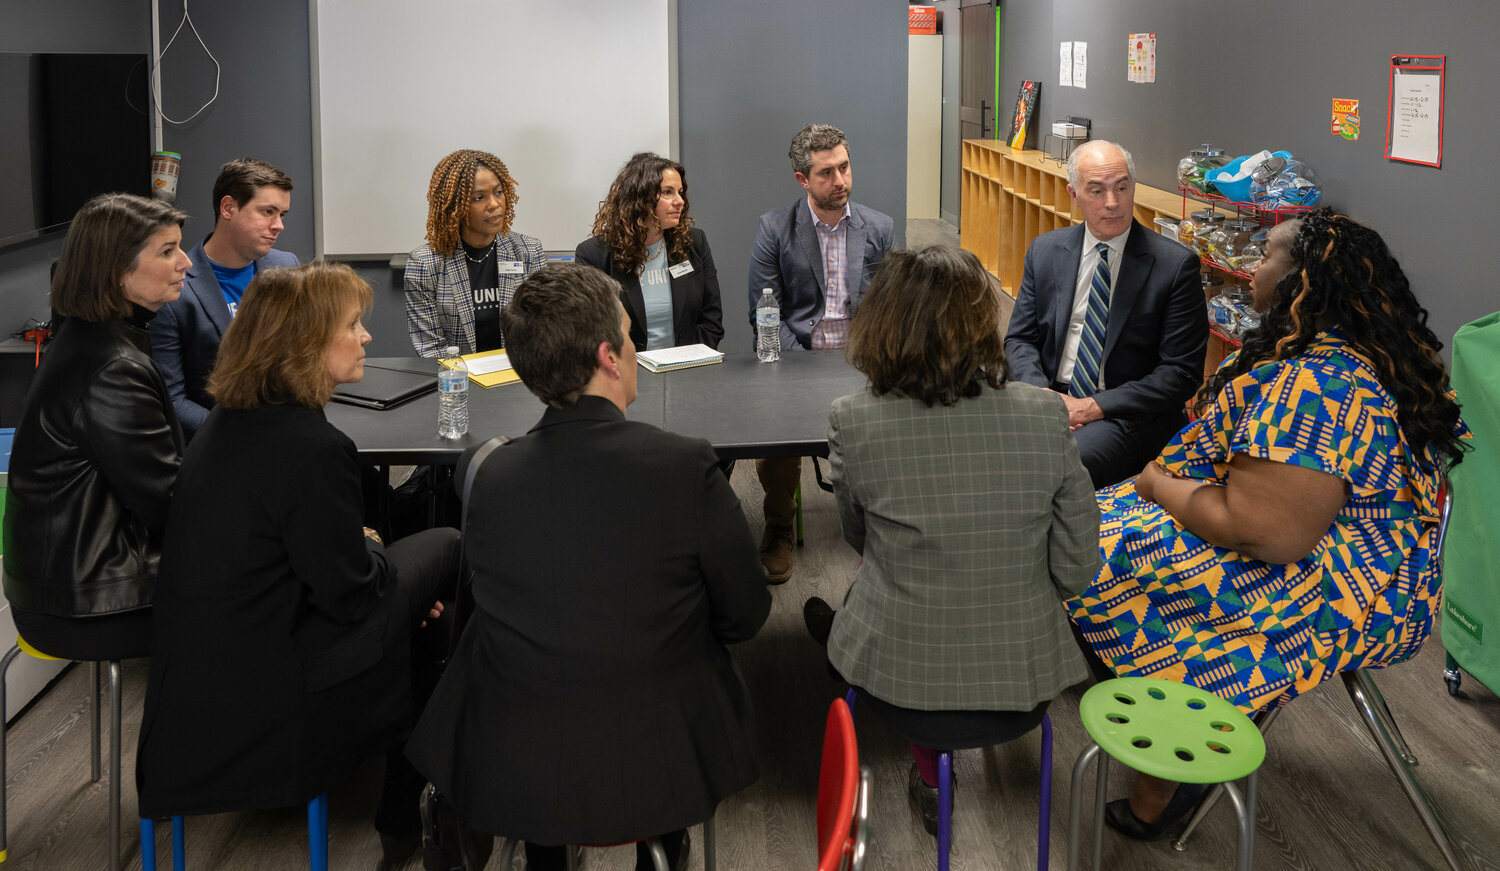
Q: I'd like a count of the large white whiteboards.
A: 1